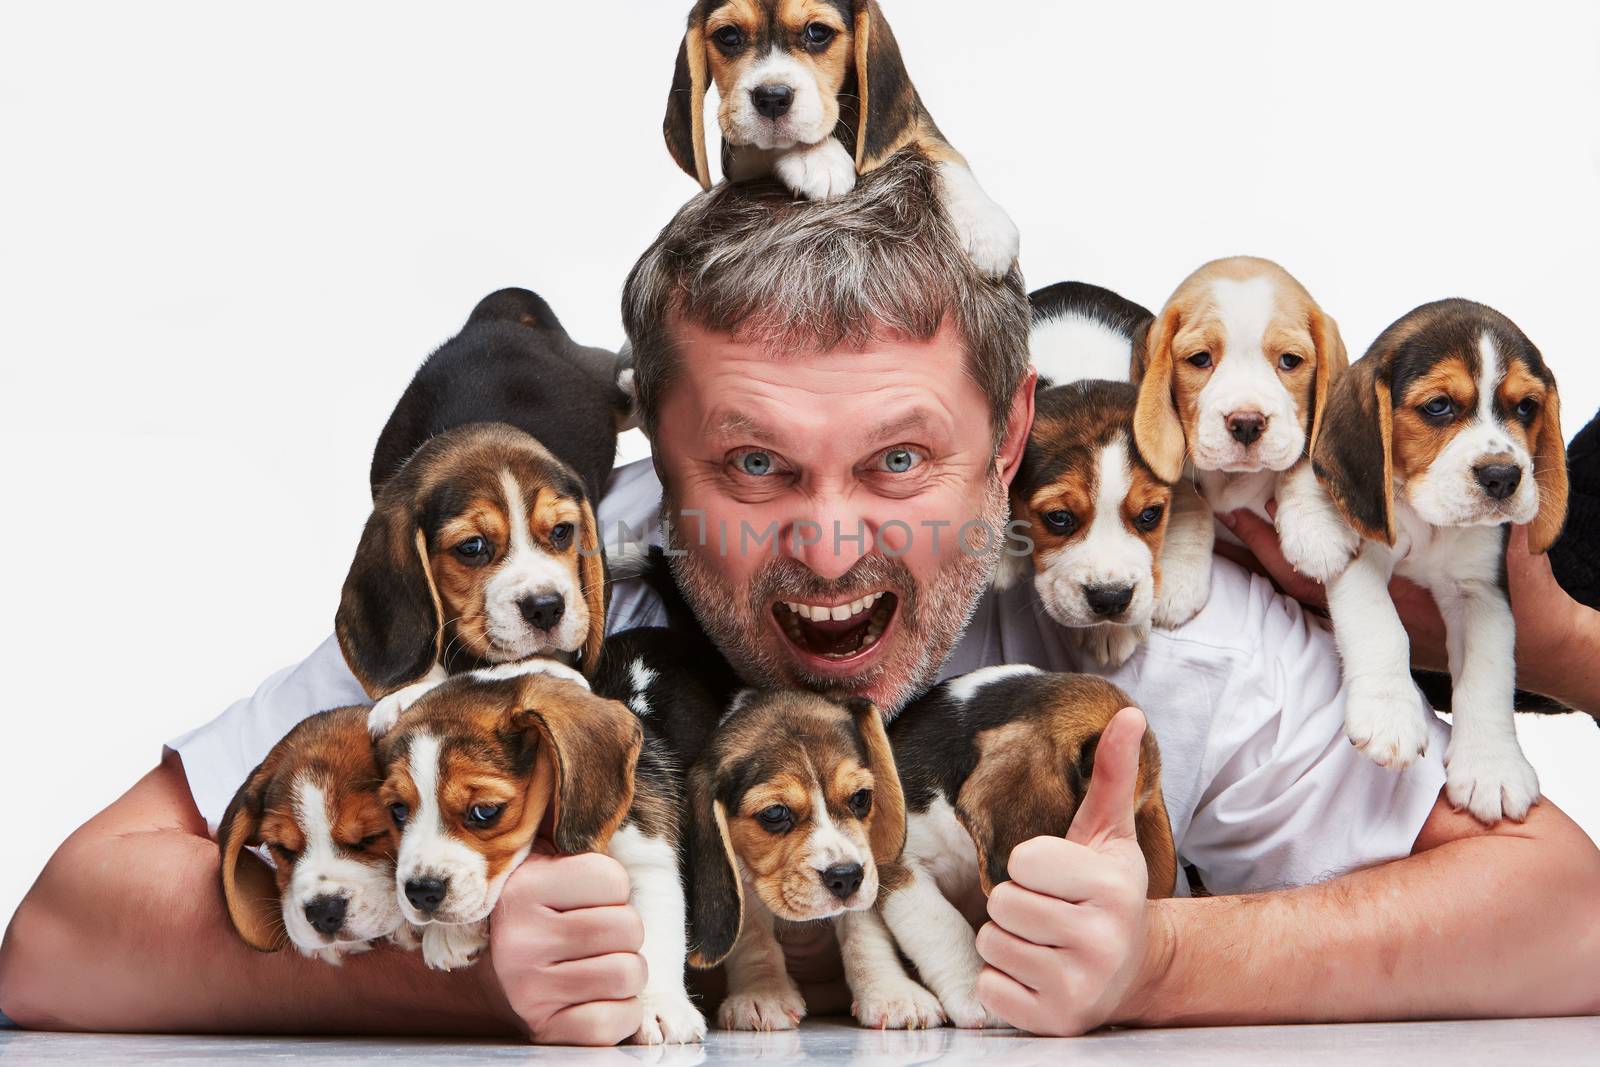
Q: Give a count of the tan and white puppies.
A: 1